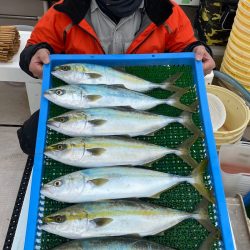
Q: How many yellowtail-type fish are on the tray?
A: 7